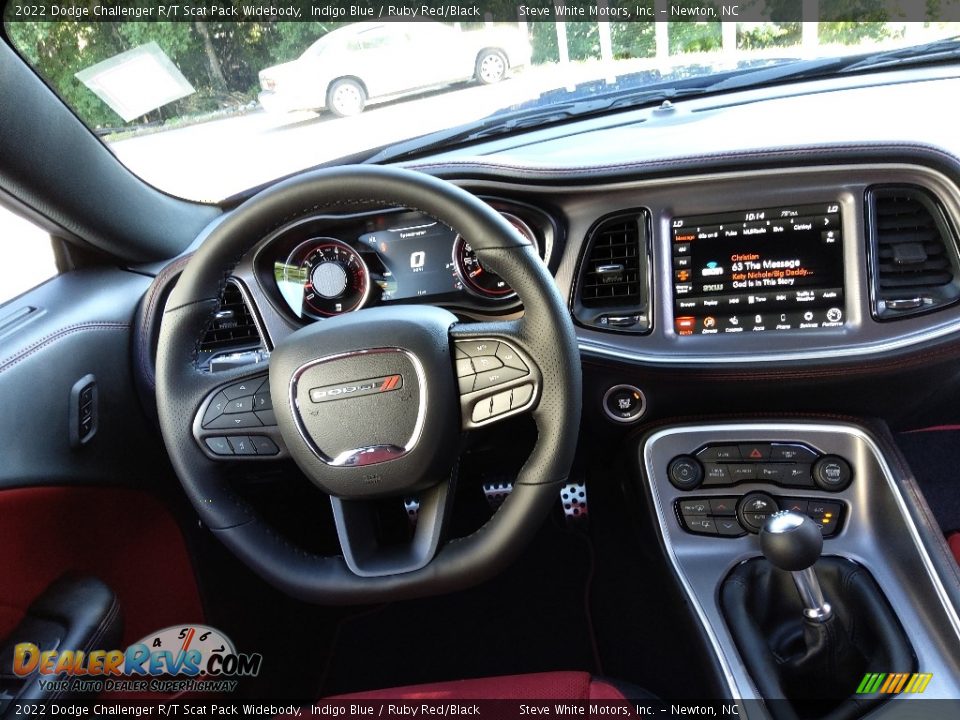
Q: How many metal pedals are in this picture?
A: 3